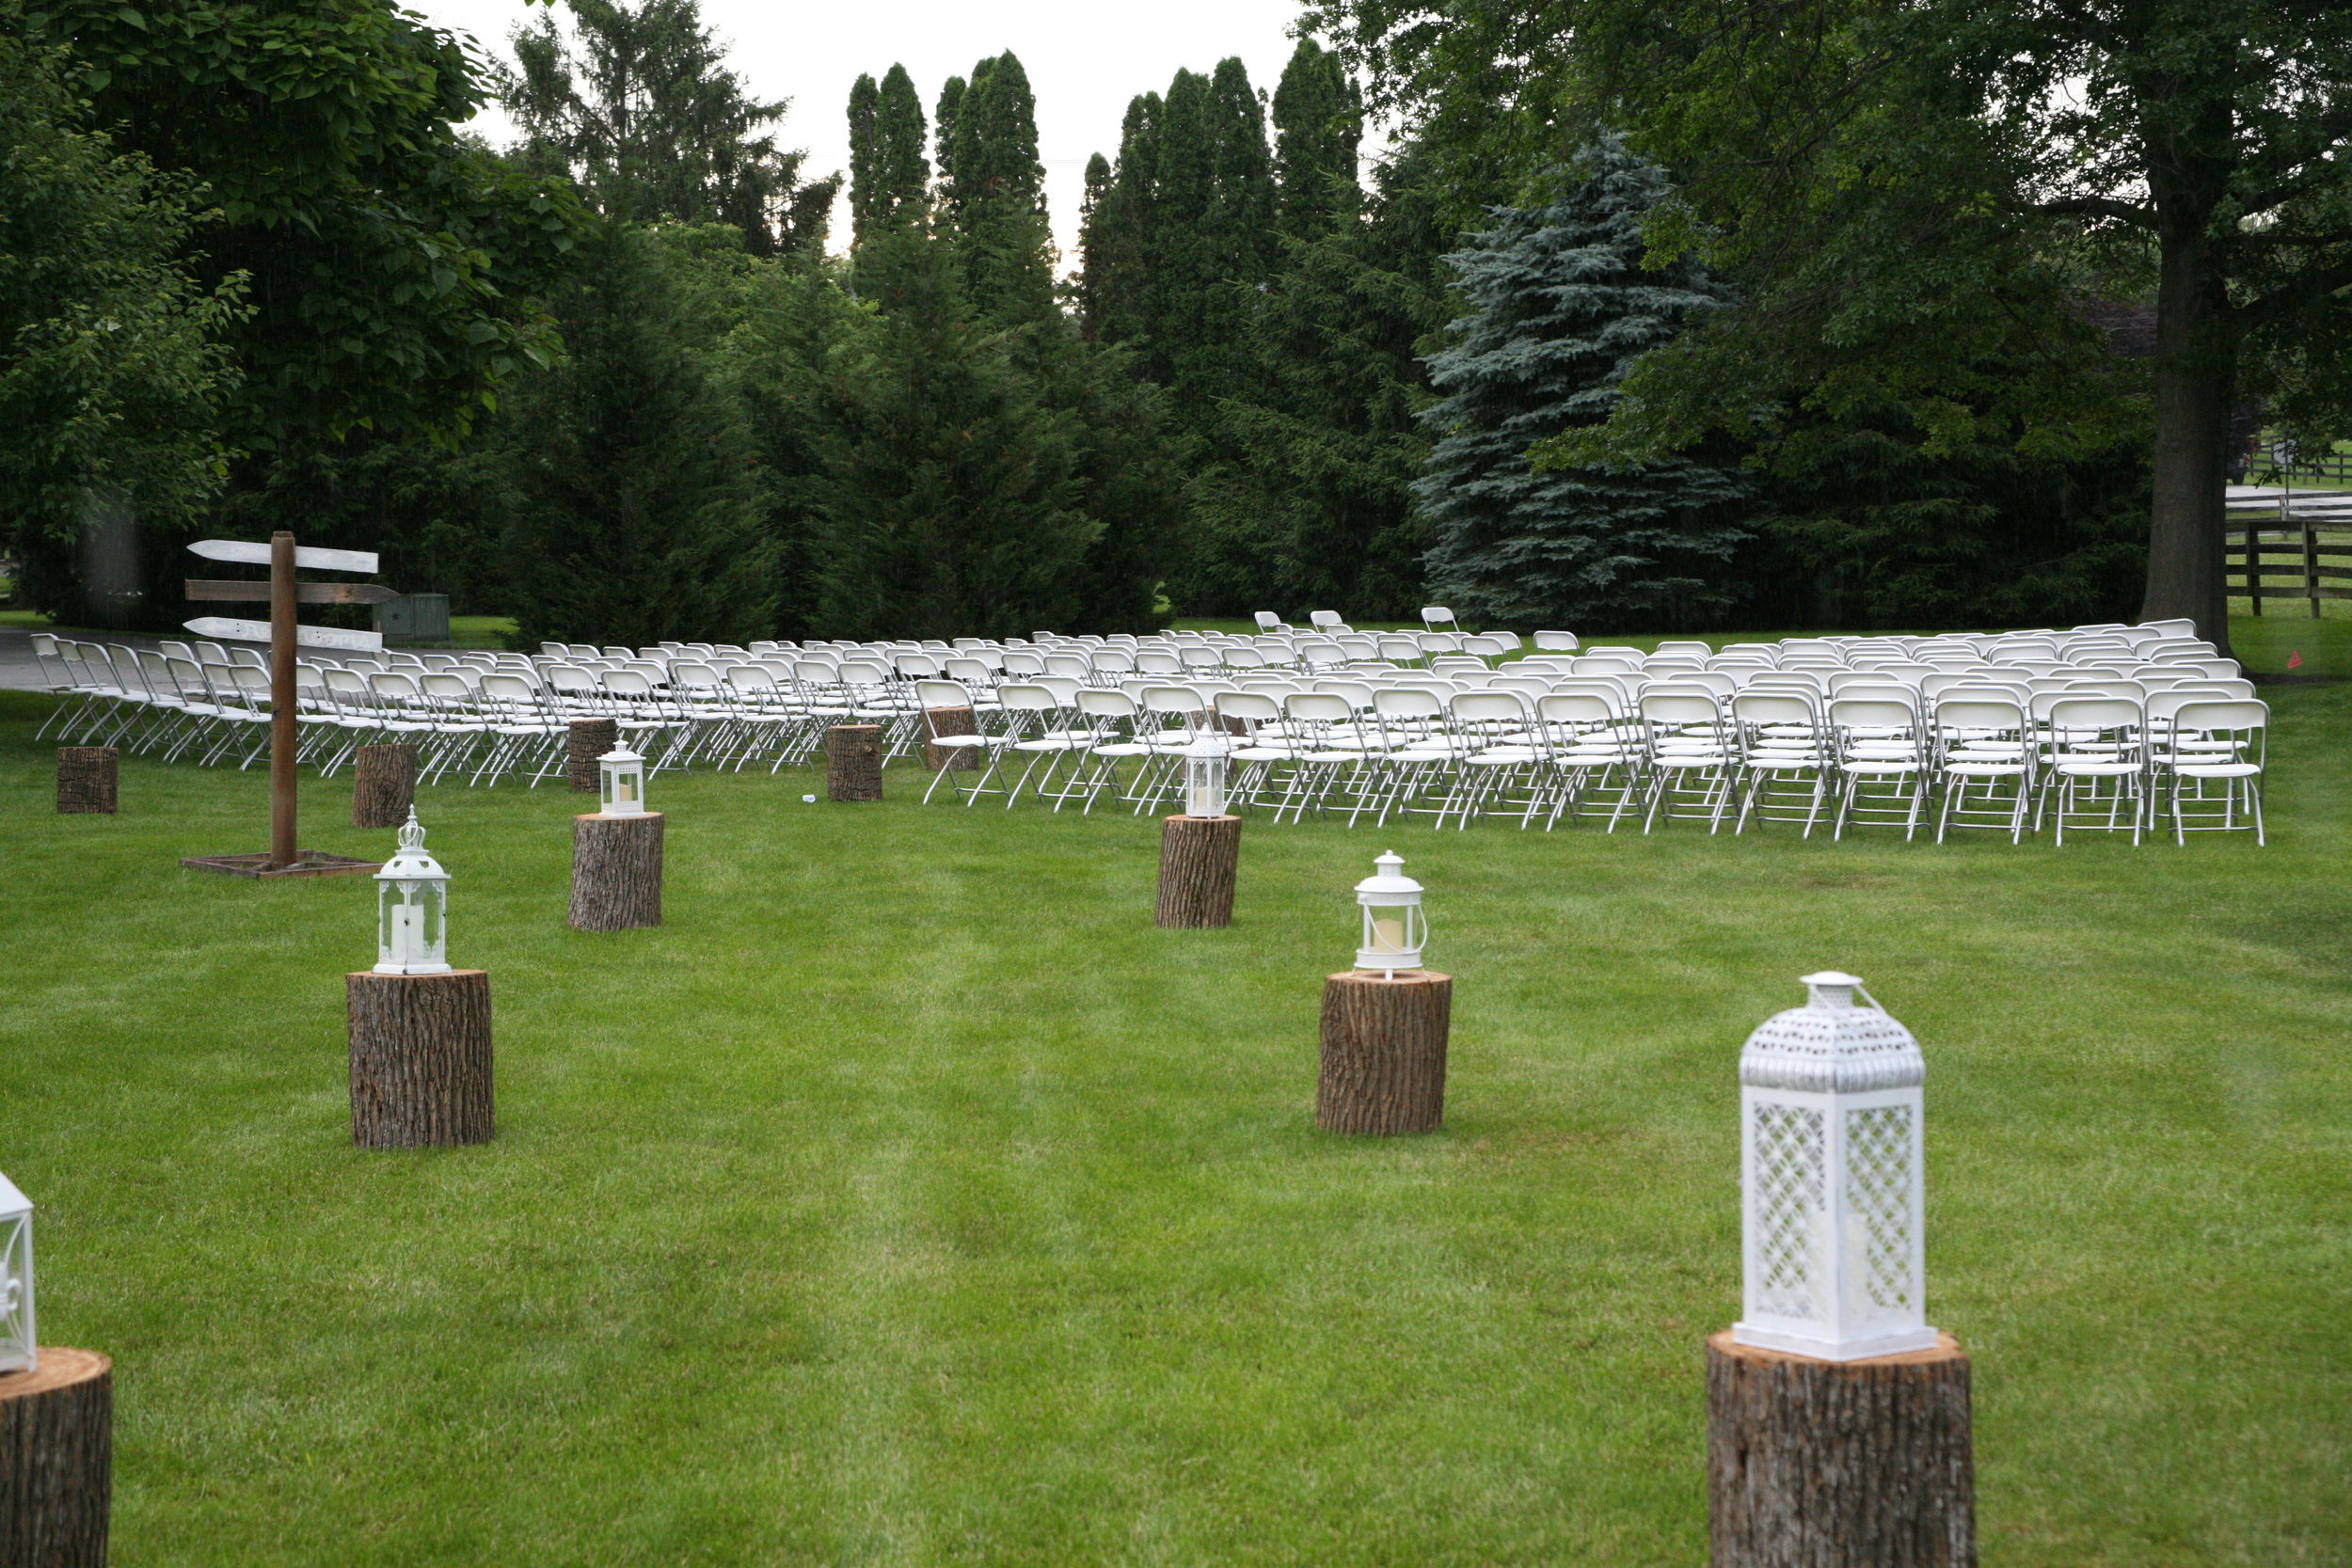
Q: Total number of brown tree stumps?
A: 12